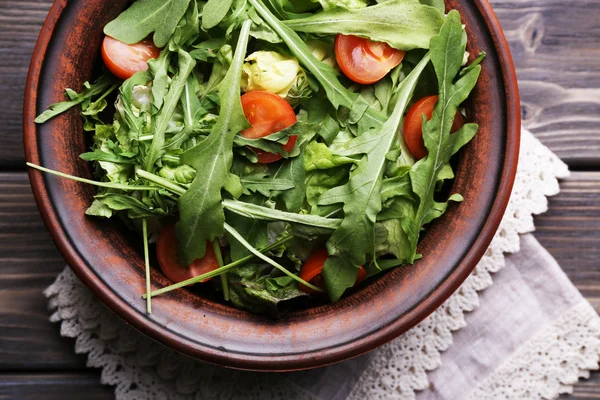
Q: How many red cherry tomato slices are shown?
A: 6